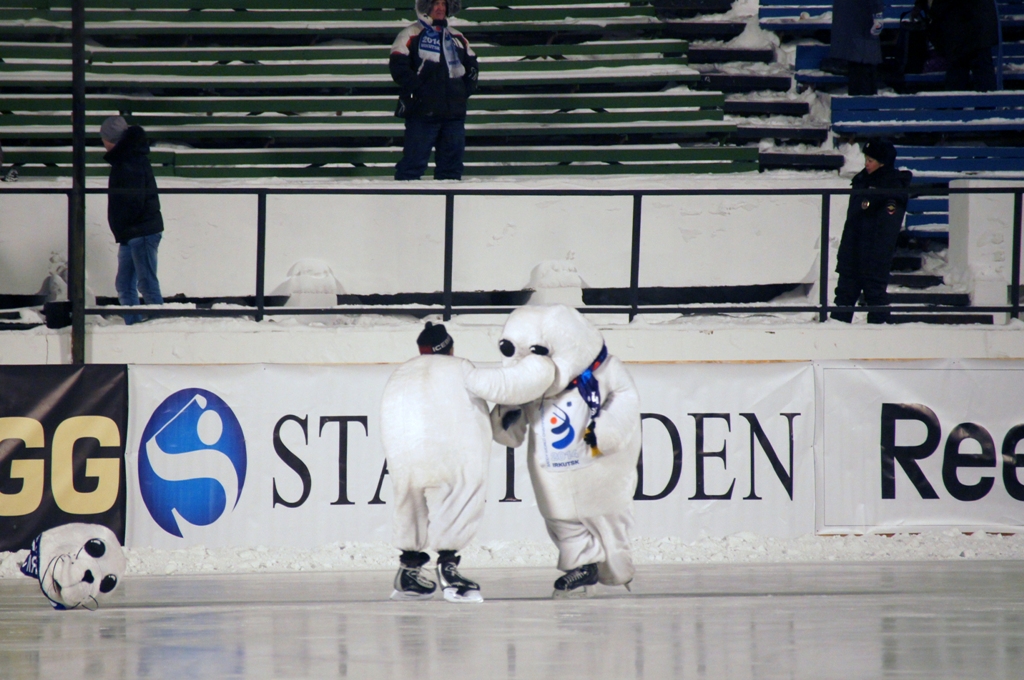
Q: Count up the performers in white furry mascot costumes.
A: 2